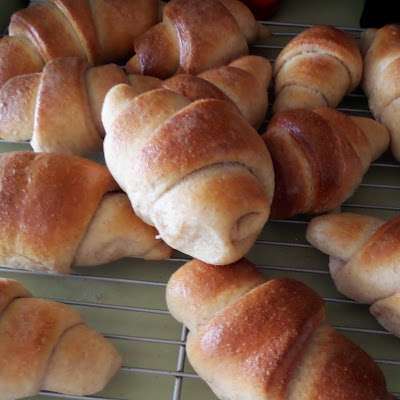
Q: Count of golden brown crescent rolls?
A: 12